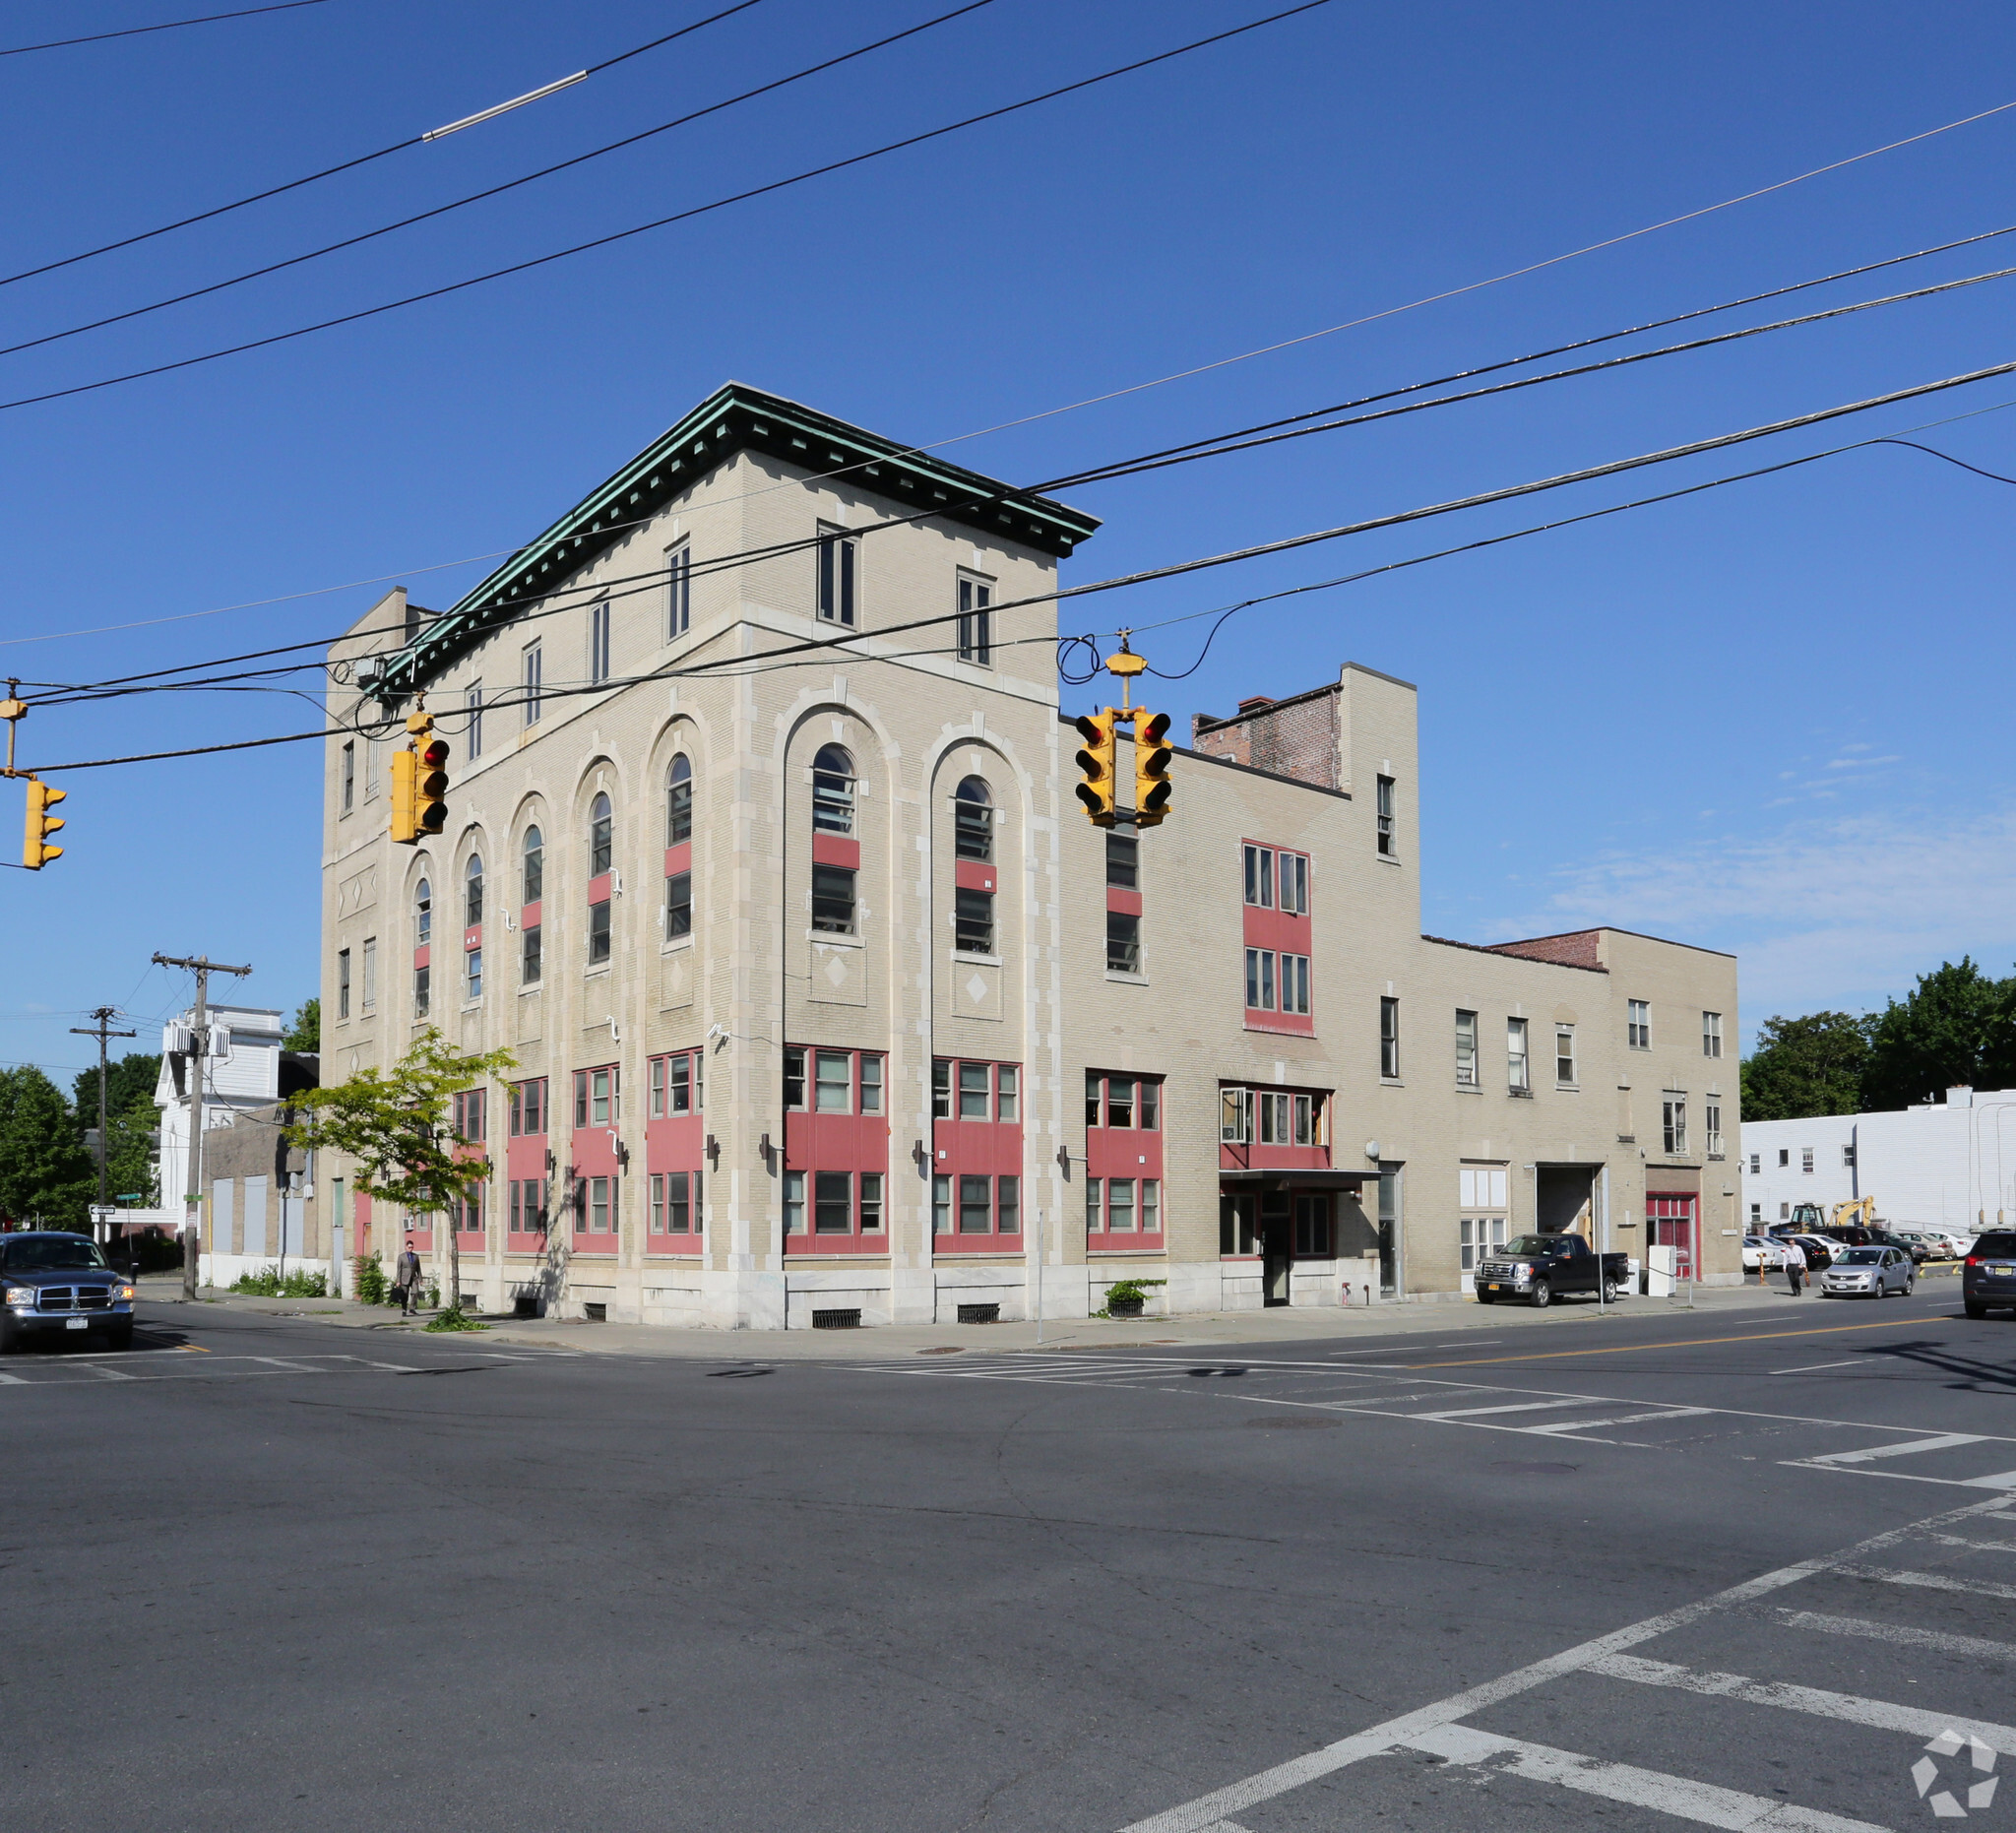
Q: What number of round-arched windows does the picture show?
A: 7